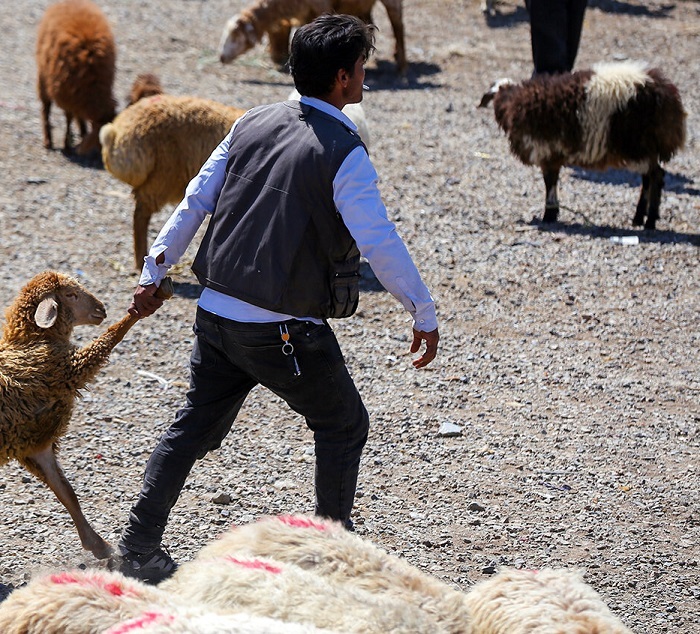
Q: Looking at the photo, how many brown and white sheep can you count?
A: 1